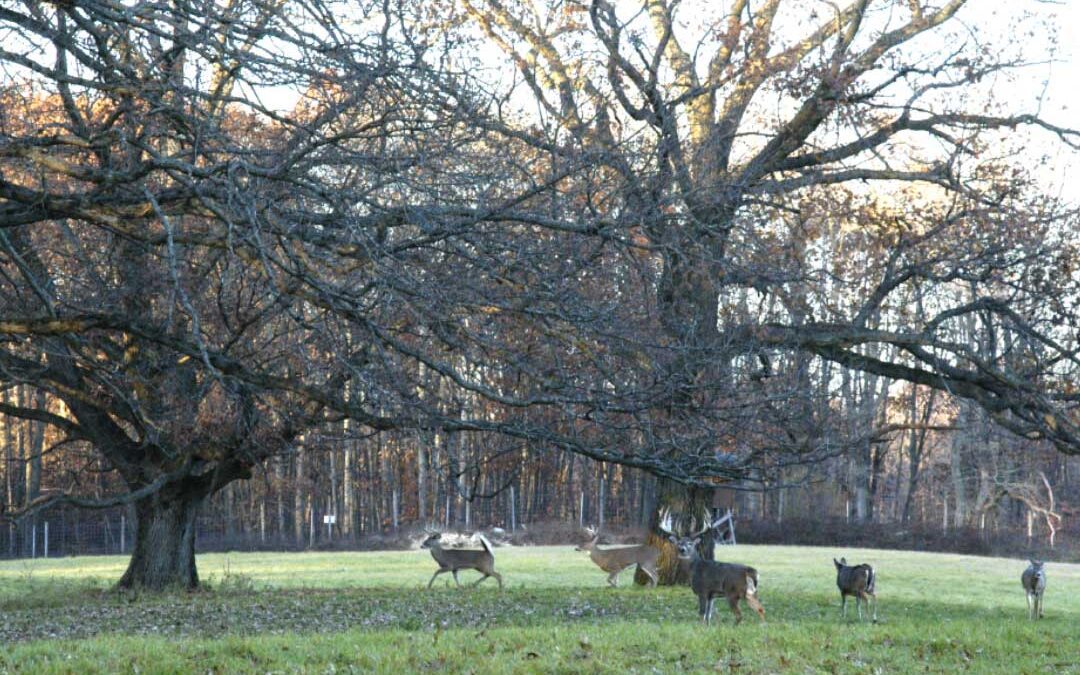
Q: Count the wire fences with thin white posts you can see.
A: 1